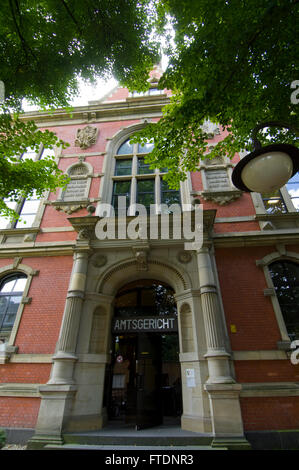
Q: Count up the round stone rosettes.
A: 2